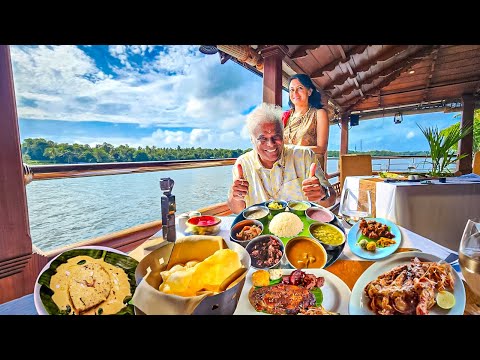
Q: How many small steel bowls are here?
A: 8